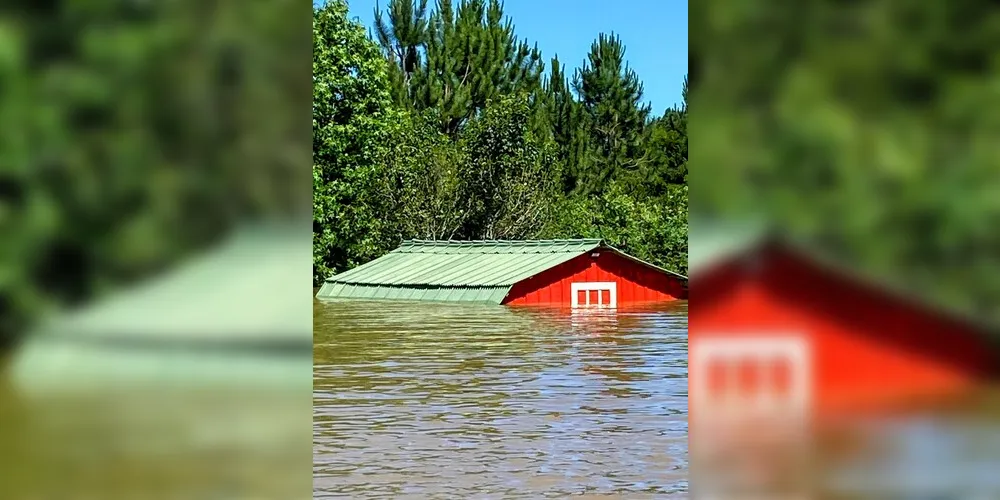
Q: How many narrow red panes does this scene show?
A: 3